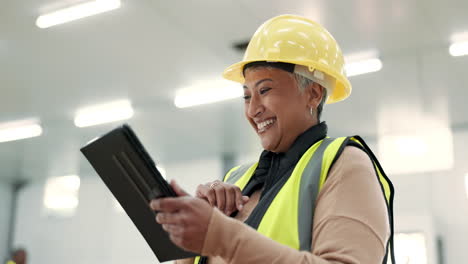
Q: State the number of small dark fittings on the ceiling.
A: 1